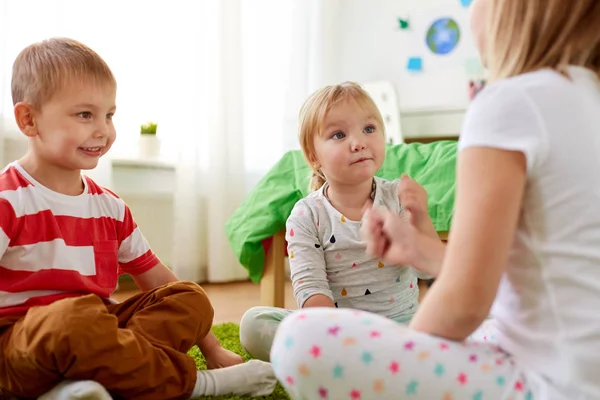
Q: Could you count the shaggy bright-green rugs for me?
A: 1